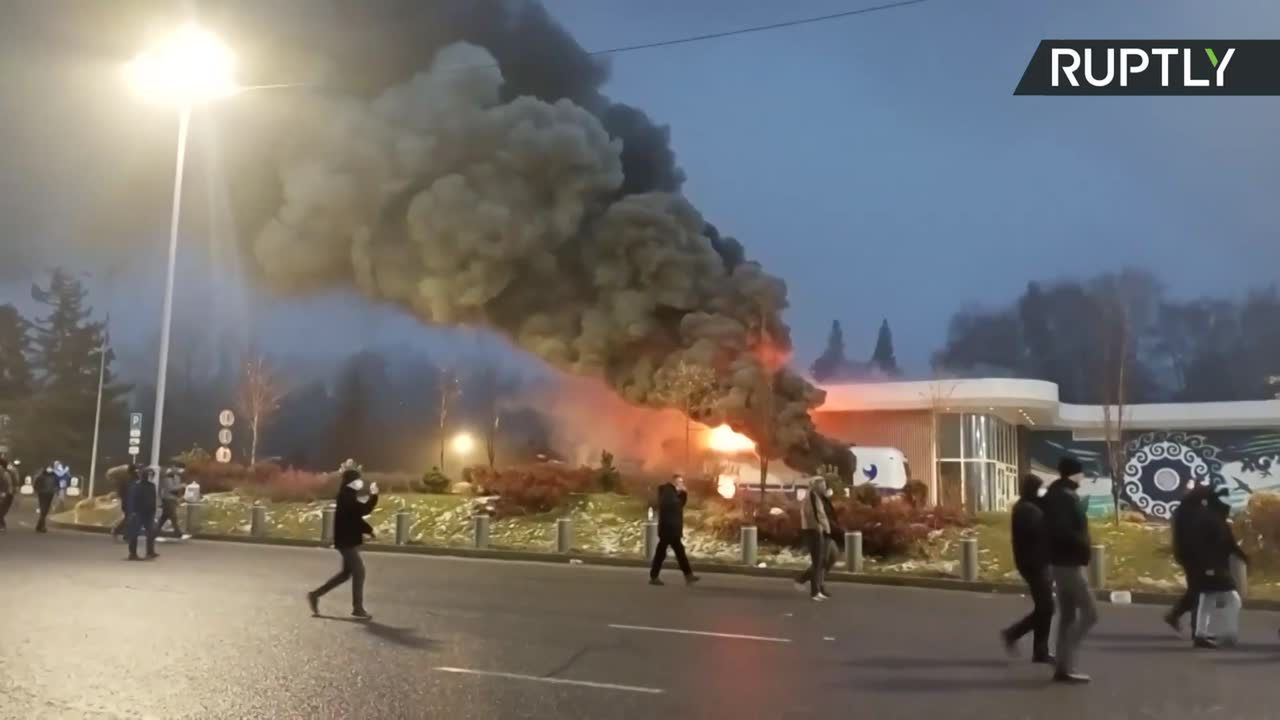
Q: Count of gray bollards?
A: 12